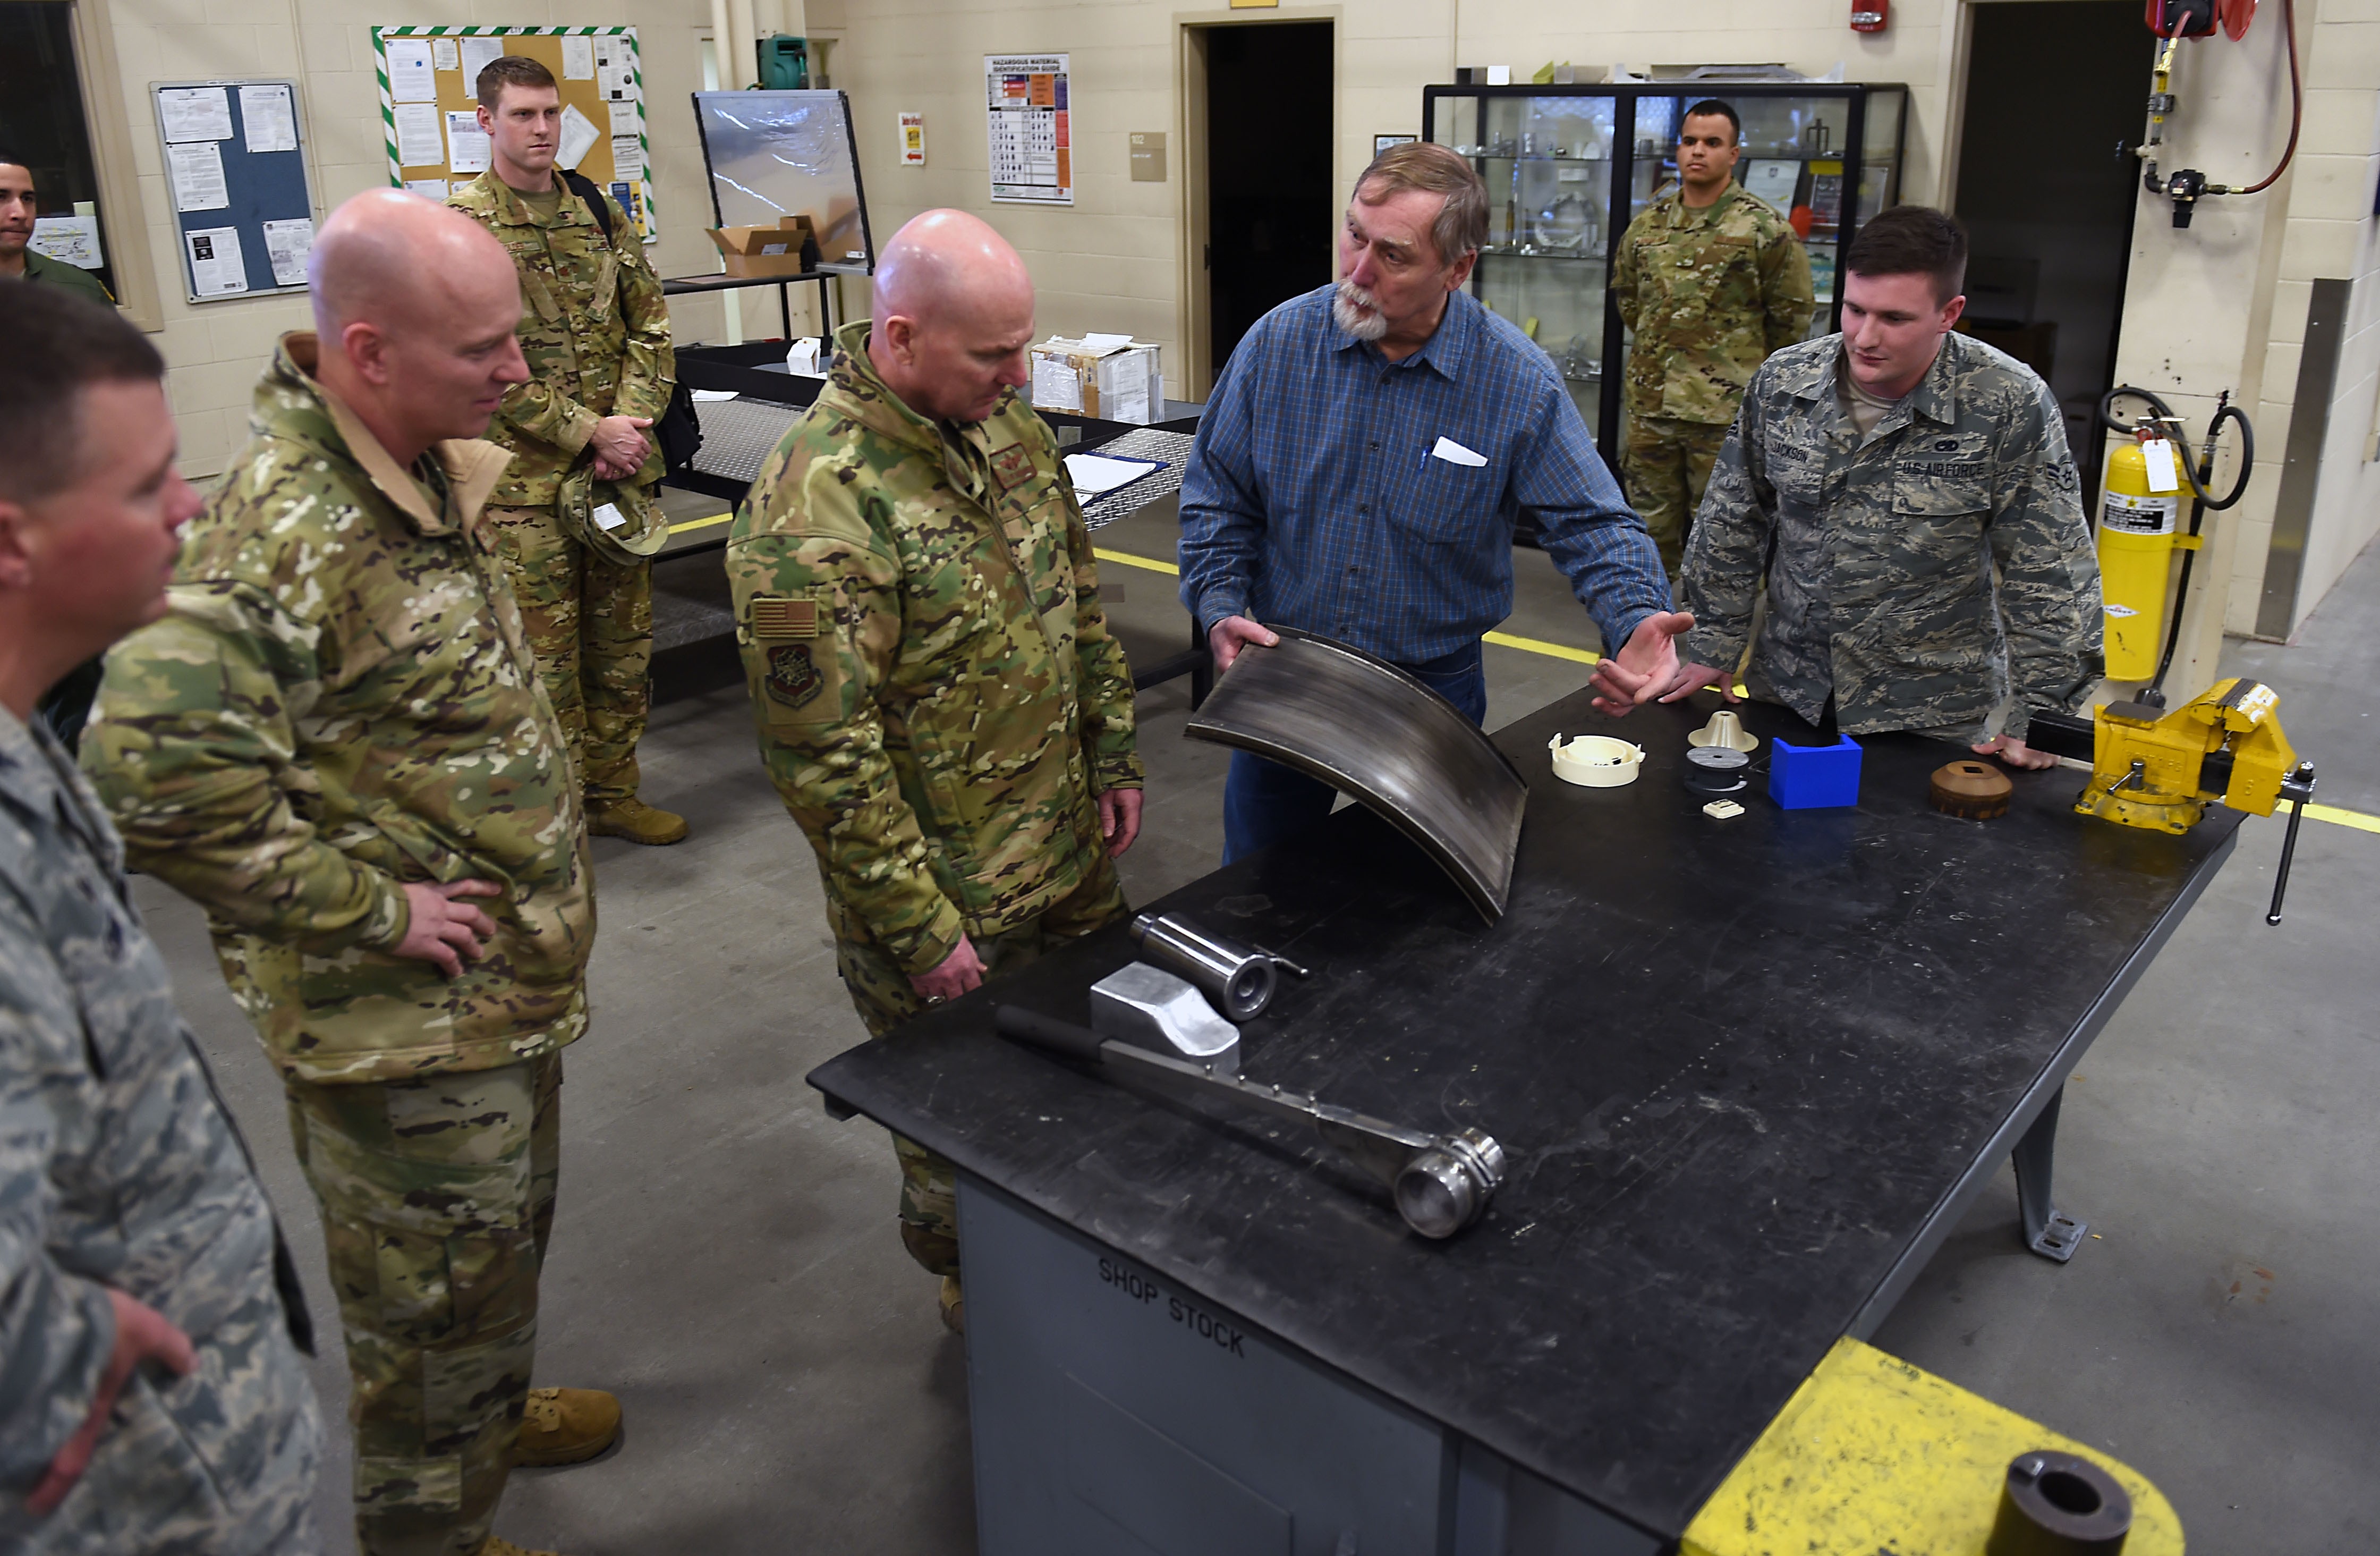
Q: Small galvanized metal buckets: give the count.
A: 0